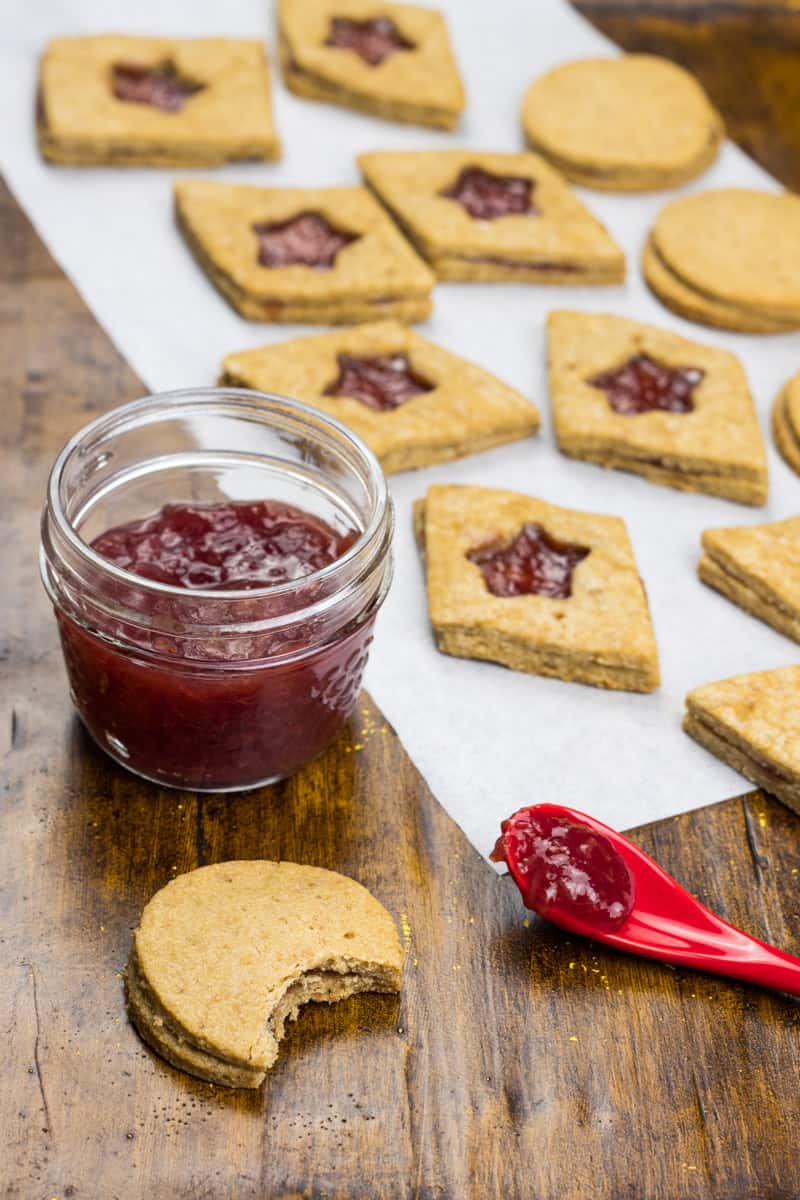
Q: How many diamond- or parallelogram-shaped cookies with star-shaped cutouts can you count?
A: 7